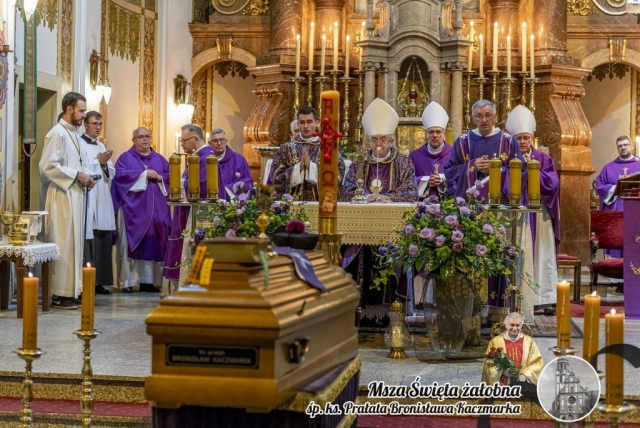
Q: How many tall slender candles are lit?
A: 12